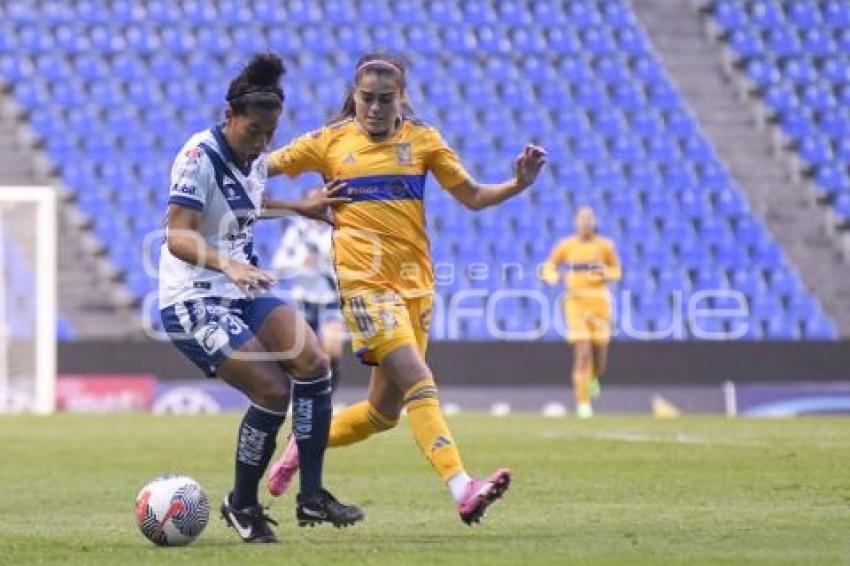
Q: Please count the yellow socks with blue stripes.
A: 2